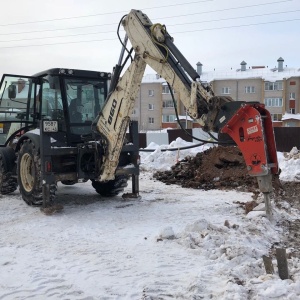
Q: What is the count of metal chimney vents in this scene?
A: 3